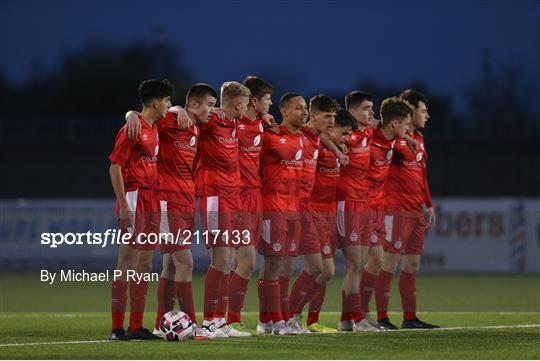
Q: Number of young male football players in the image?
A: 10